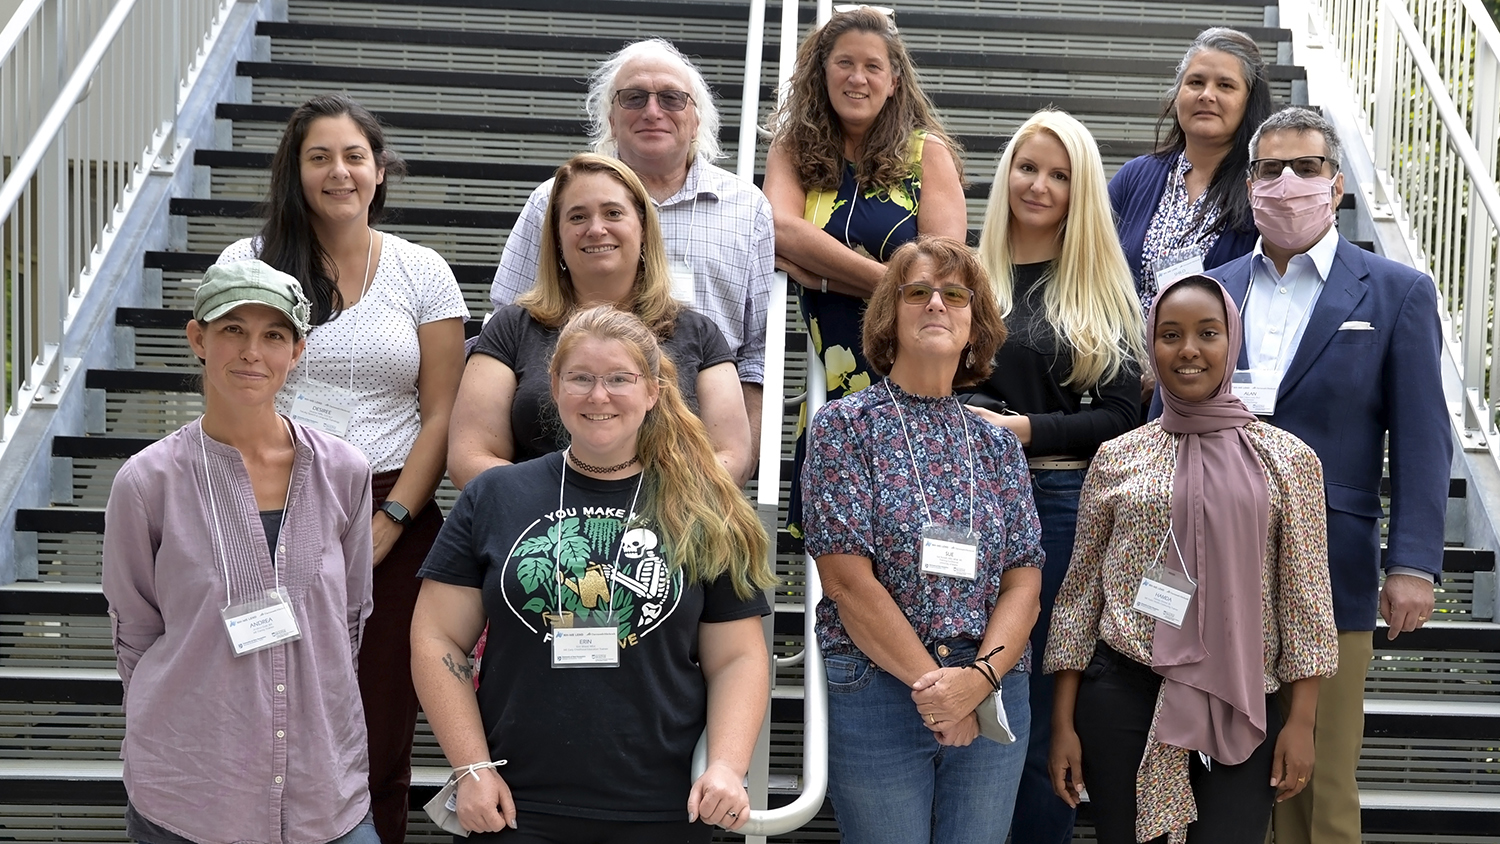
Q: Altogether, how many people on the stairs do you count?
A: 11